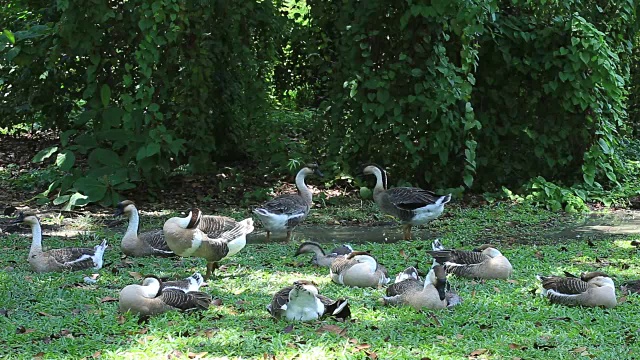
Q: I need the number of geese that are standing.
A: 3